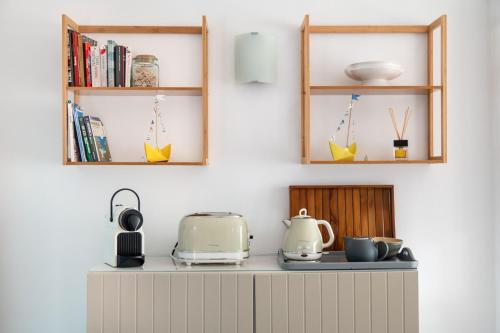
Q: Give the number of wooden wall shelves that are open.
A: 2